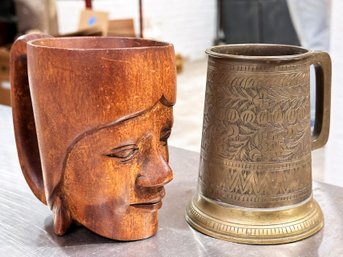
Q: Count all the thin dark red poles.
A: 2